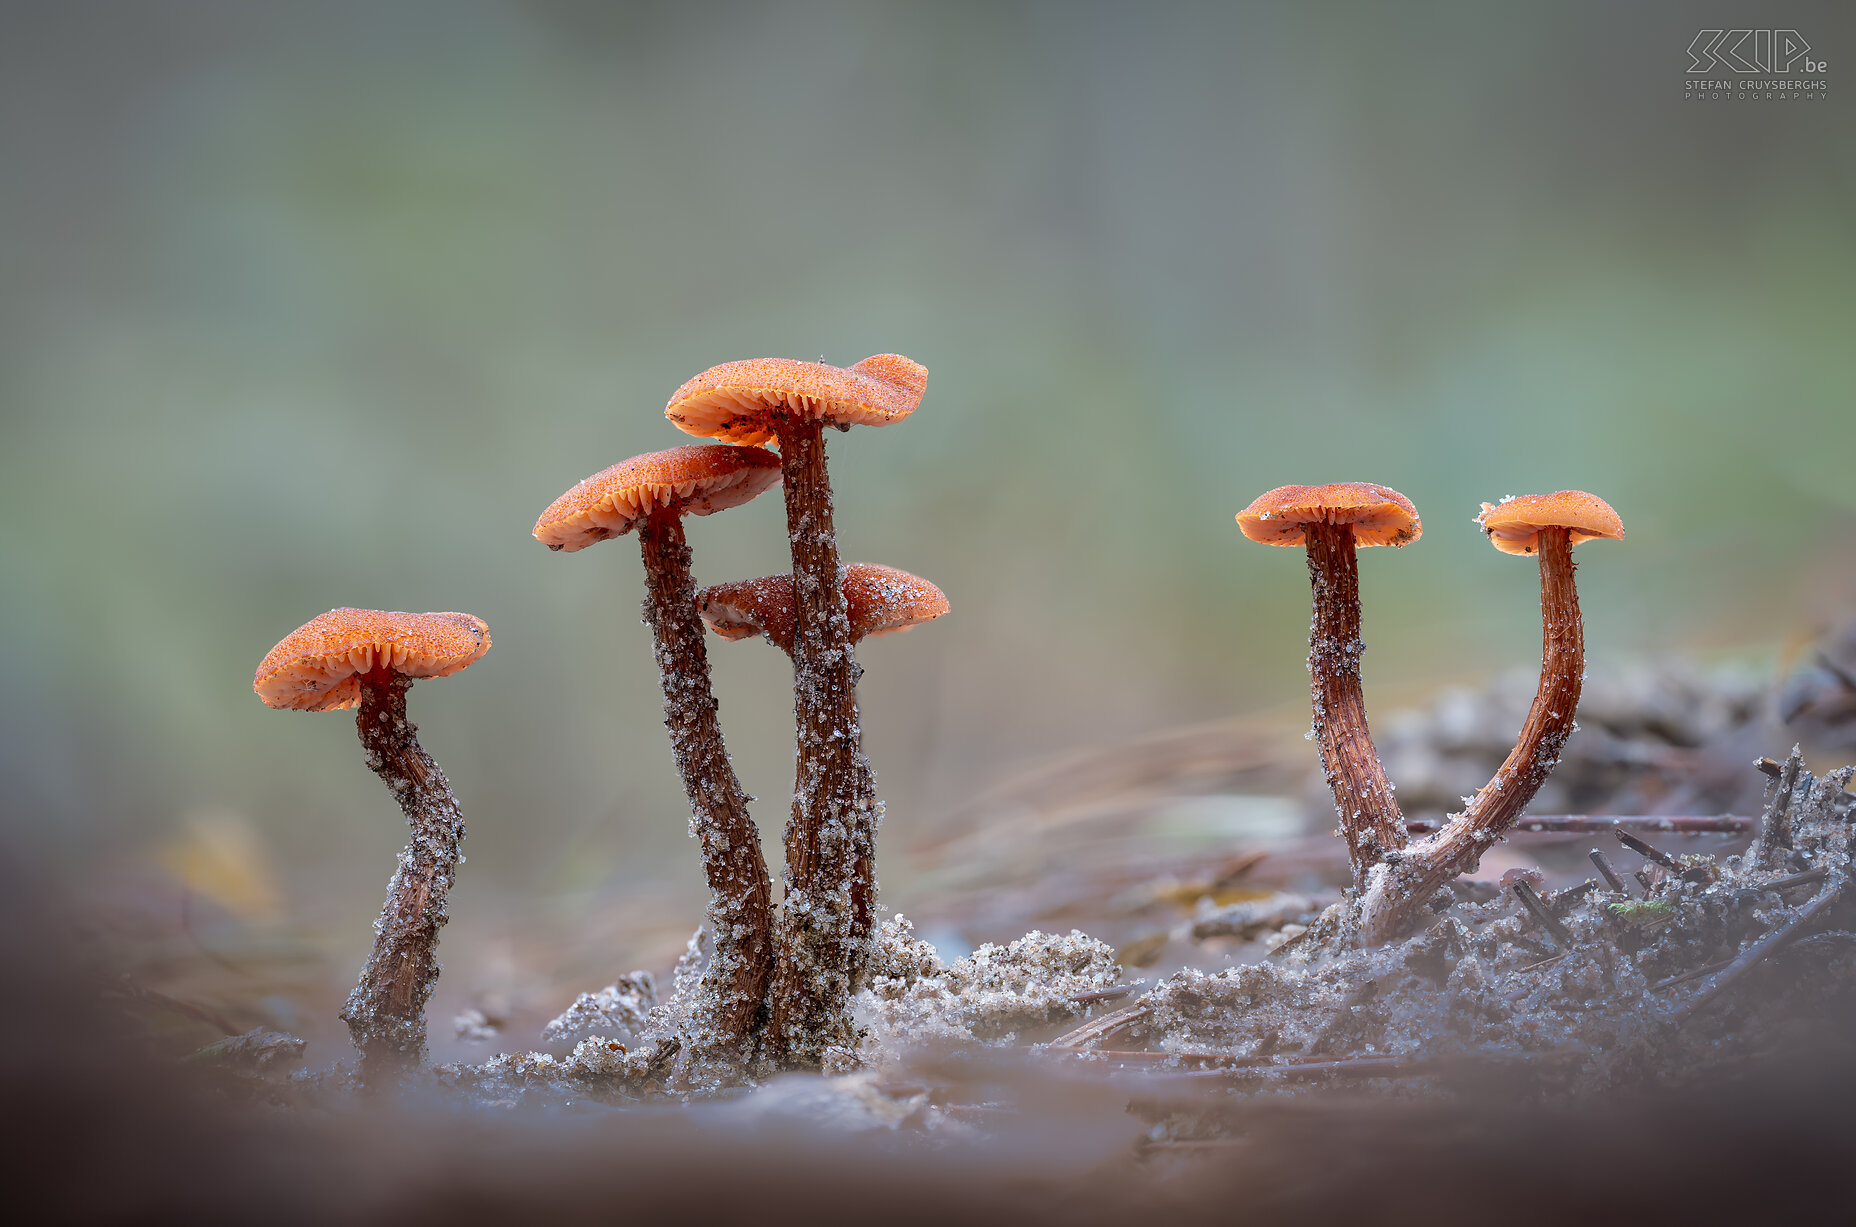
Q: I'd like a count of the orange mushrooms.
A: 6